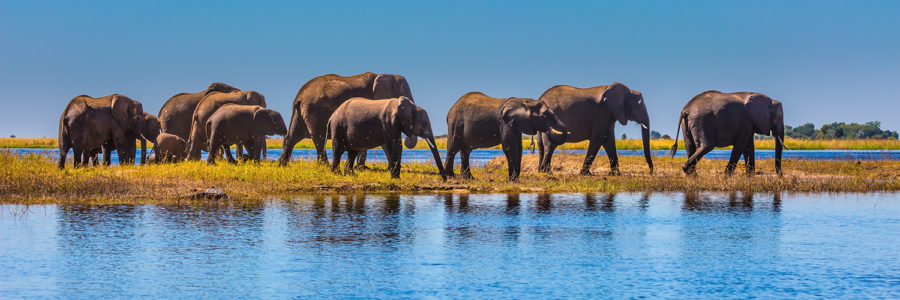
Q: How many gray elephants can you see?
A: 11